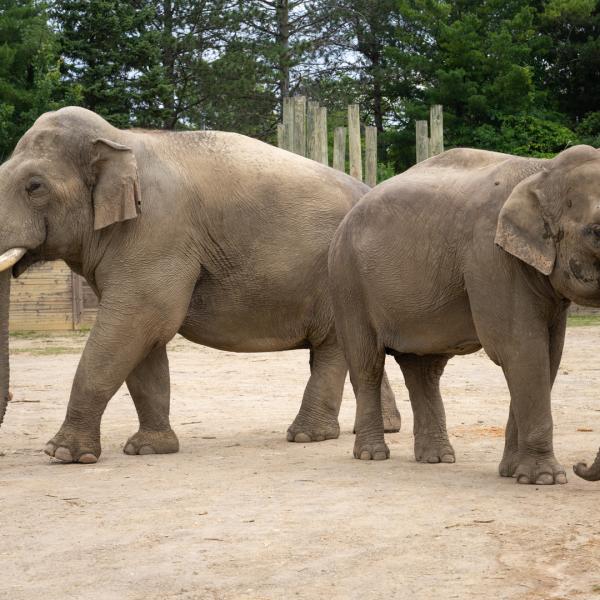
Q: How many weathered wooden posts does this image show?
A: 10